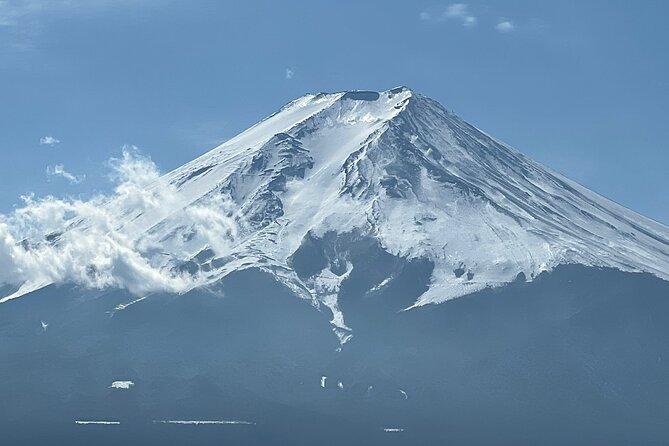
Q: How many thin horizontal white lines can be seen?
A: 3